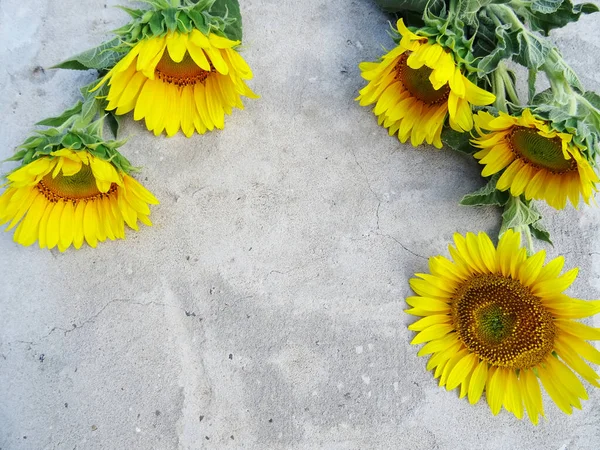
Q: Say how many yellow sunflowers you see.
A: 5